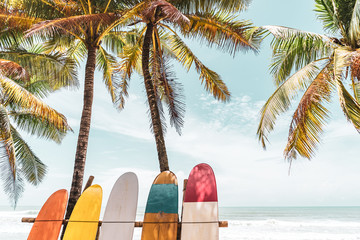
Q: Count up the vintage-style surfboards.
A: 5